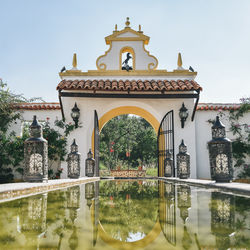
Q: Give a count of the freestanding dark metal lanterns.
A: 6